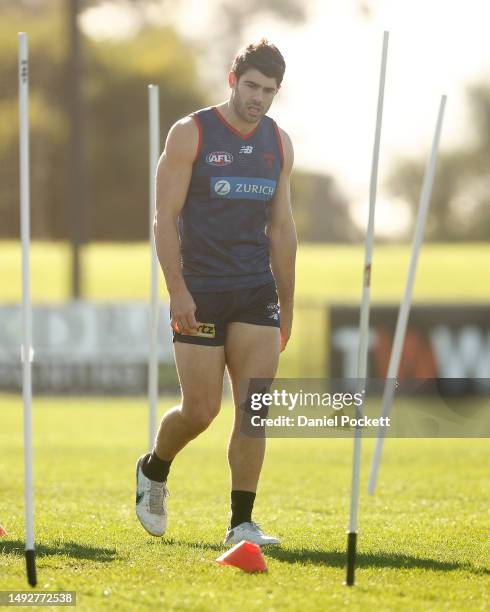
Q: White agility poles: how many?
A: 4